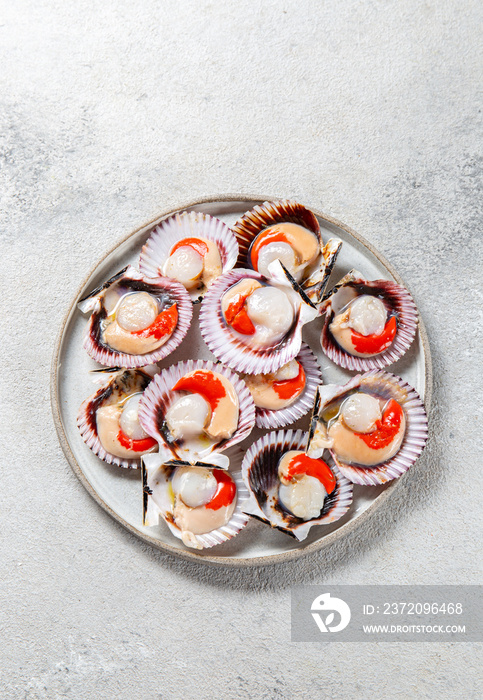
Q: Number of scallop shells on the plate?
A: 11